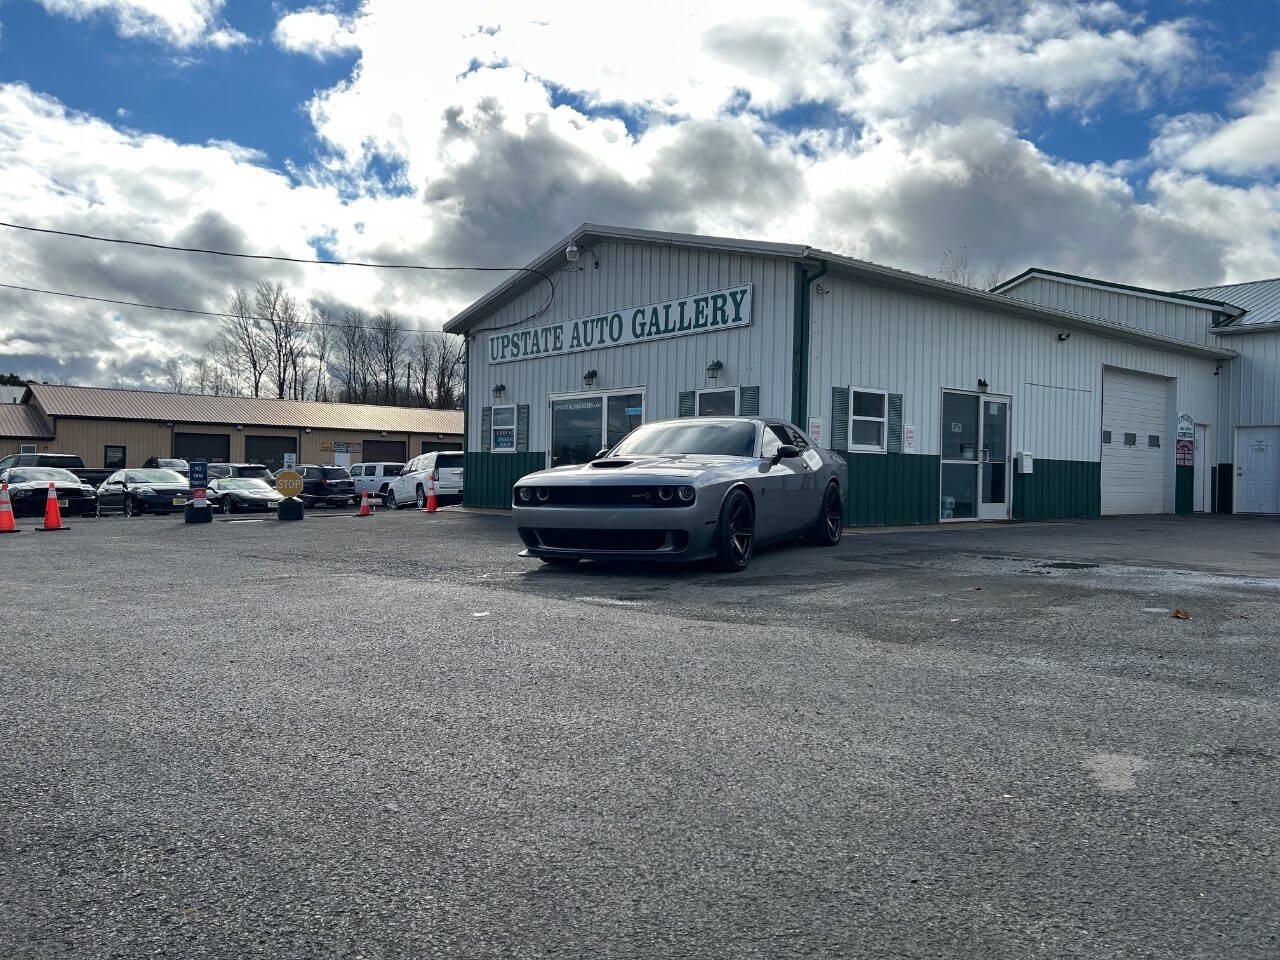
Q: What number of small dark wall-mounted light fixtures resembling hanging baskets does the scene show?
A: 4